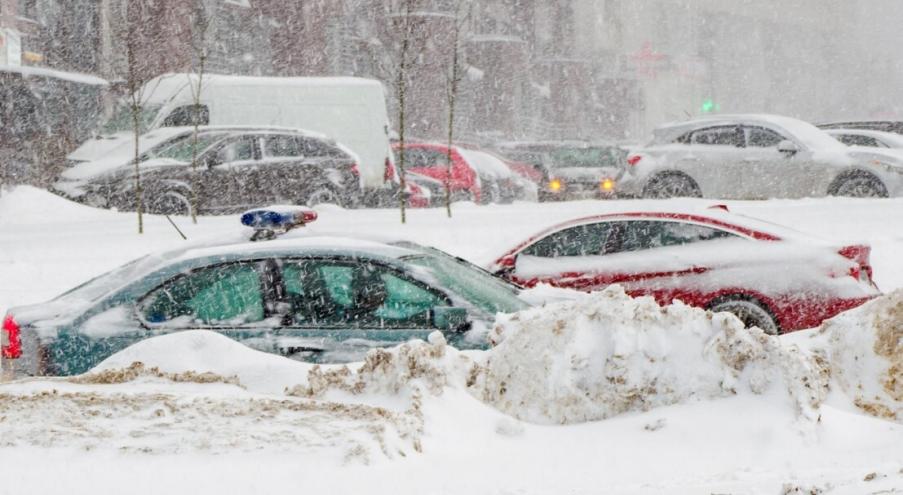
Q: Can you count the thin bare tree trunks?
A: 4